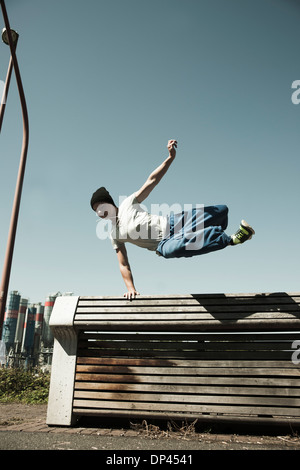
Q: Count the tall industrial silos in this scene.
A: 5